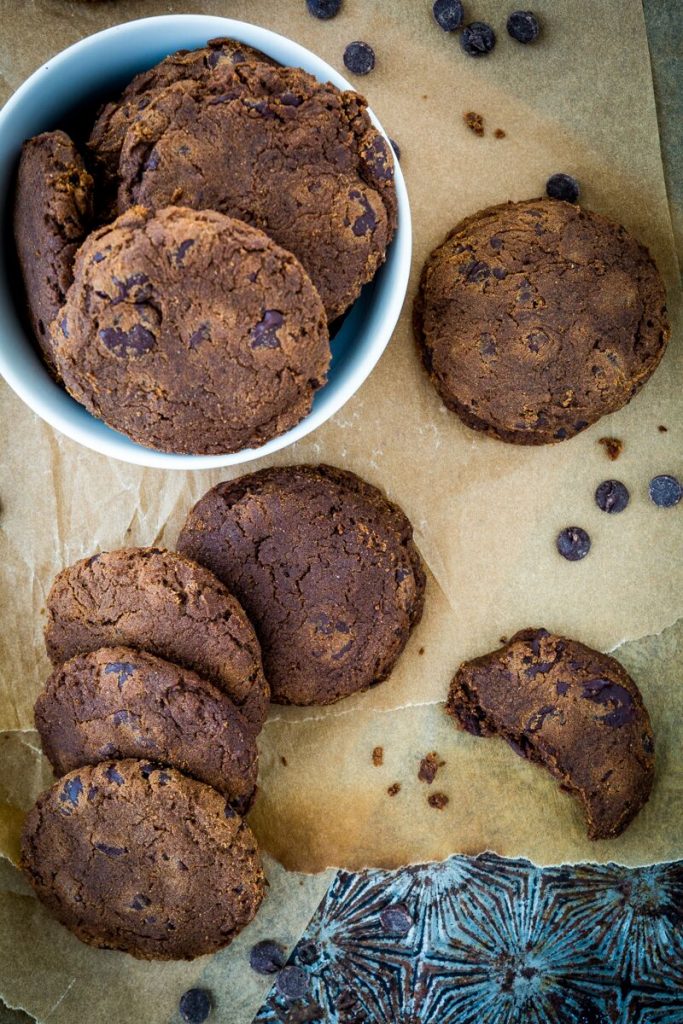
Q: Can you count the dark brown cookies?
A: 10